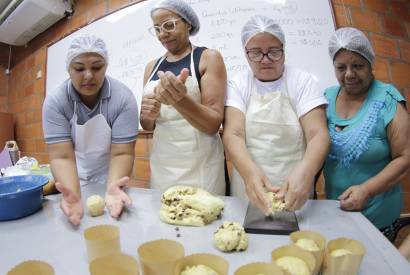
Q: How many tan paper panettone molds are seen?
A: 9